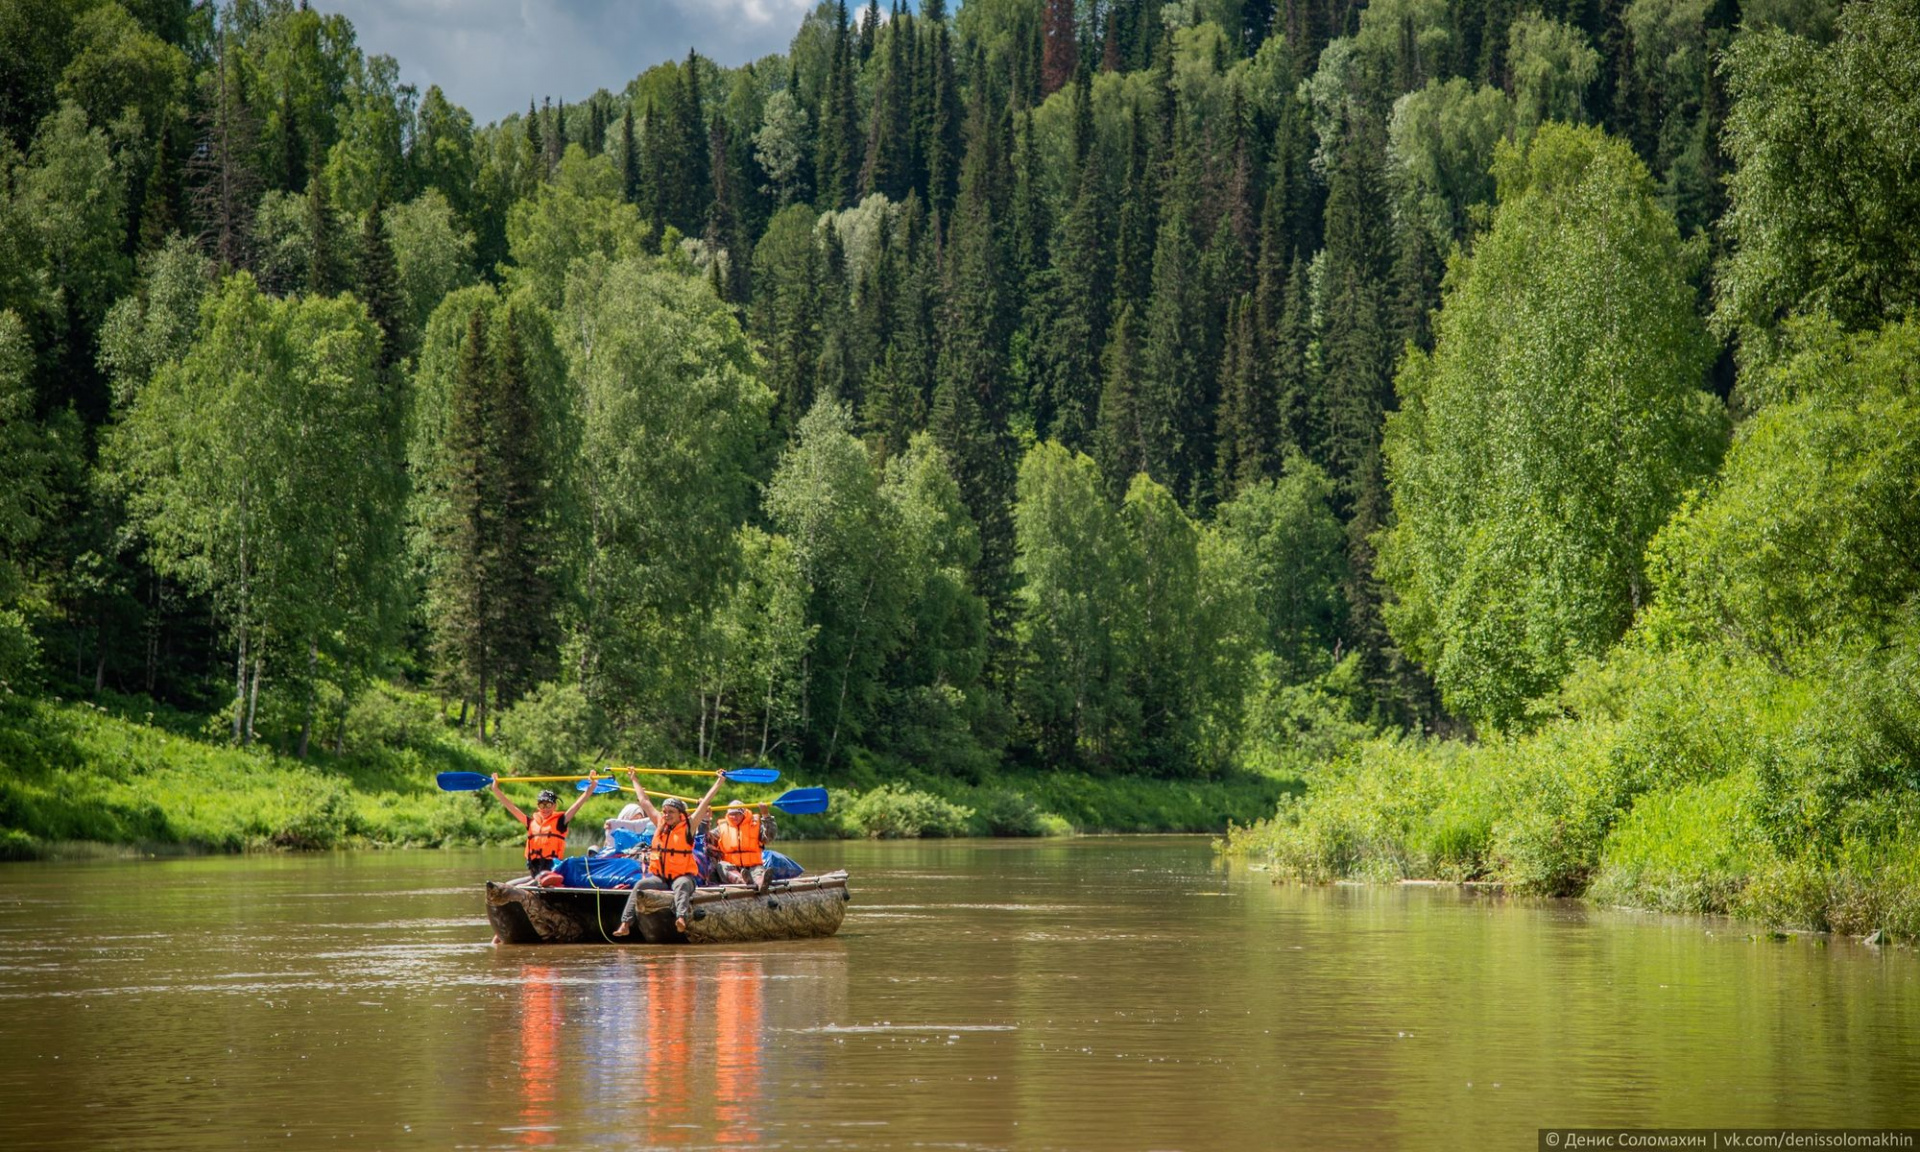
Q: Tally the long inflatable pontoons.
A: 2